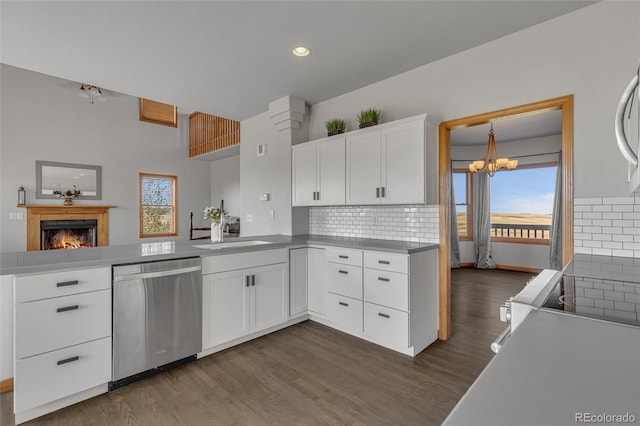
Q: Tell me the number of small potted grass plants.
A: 2